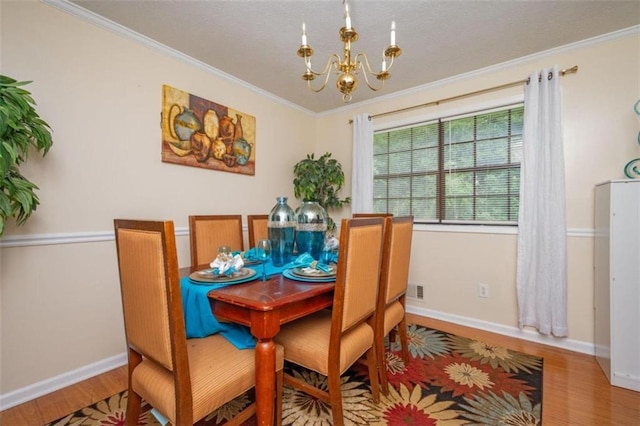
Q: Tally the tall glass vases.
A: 2